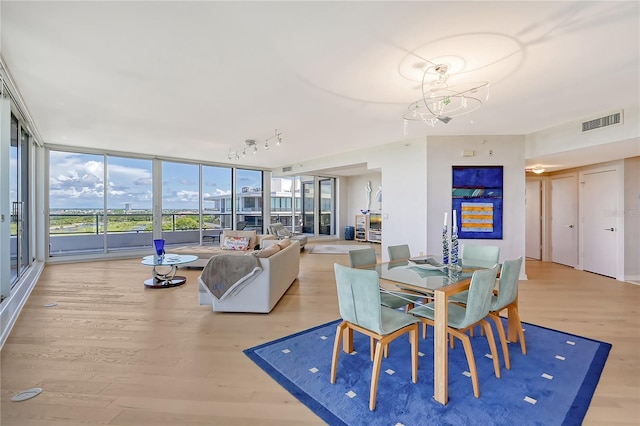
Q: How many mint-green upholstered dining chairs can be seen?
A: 6